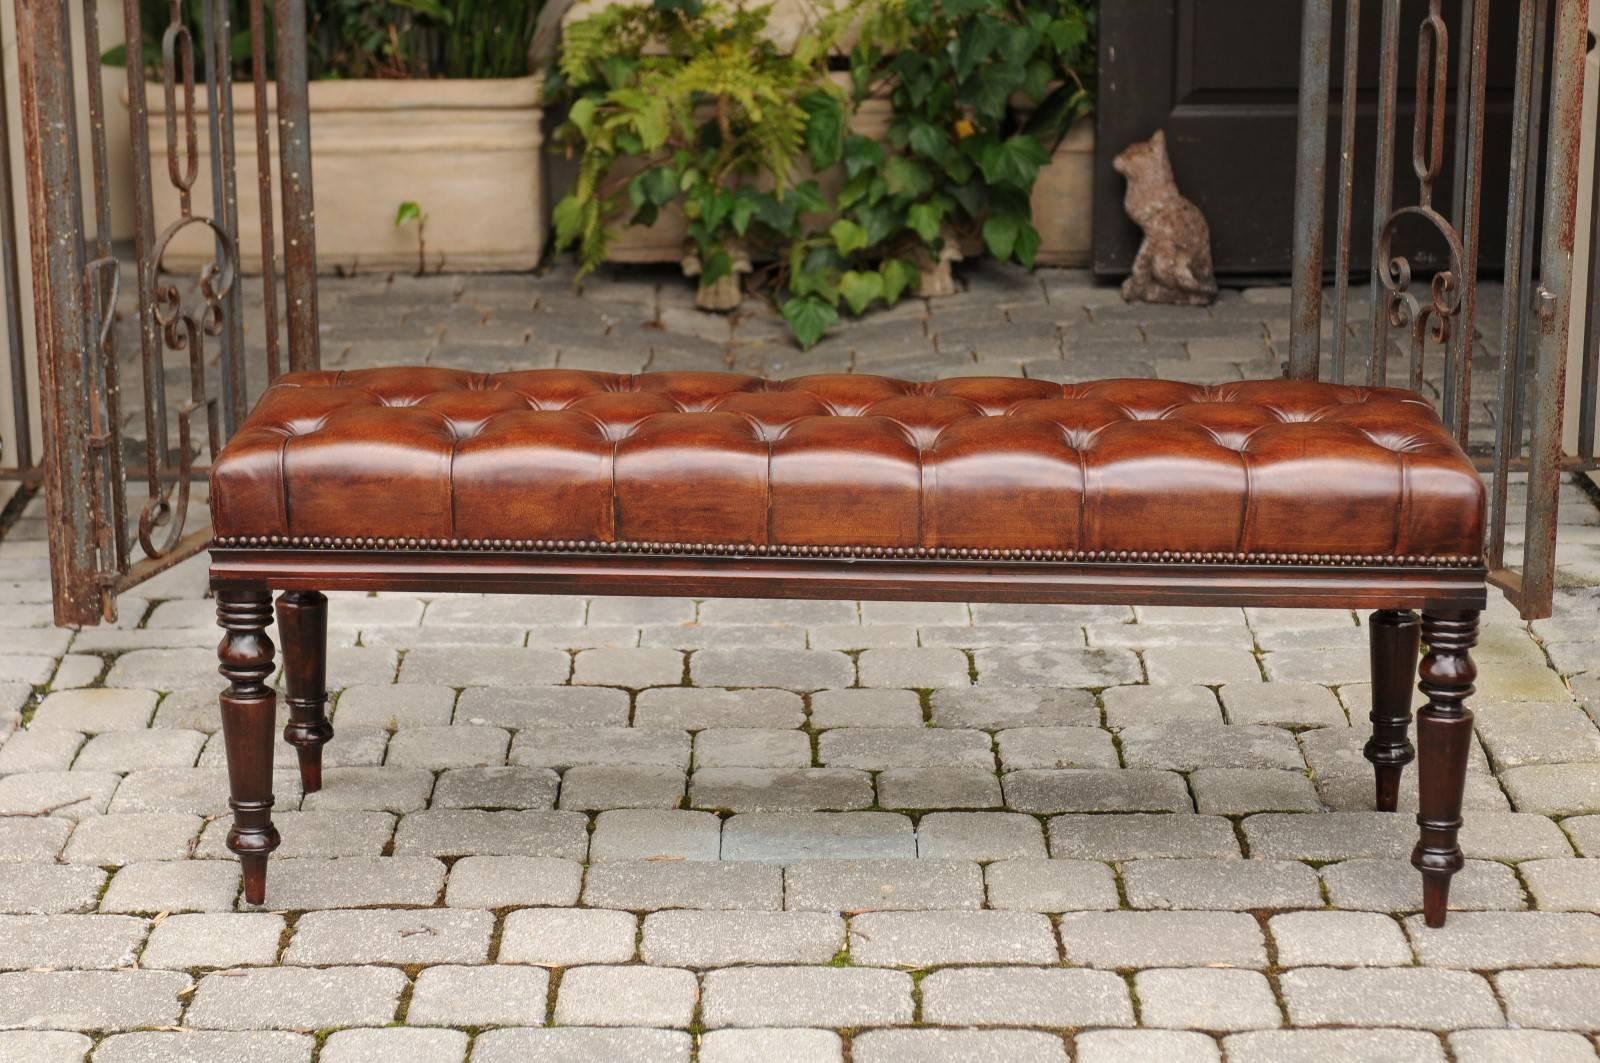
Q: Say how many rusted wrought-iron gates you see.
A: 2